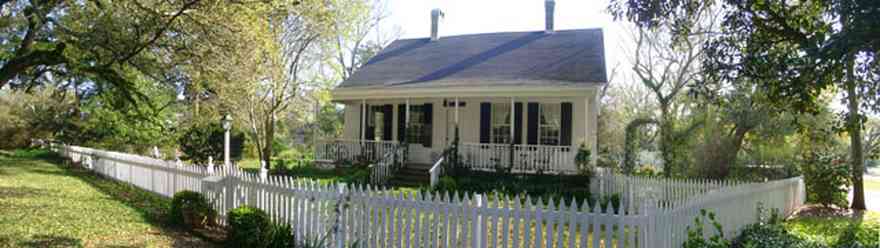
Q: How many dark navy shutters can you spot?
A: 8